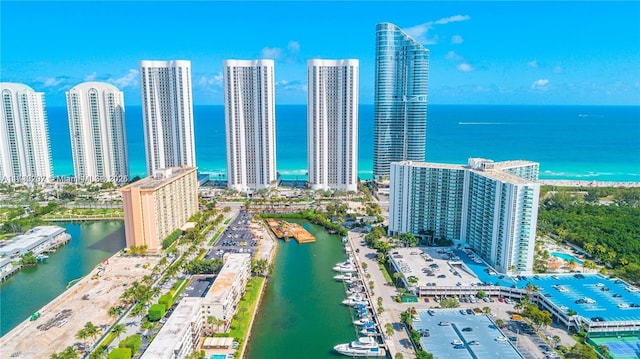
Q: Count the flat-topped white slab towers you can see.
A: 3